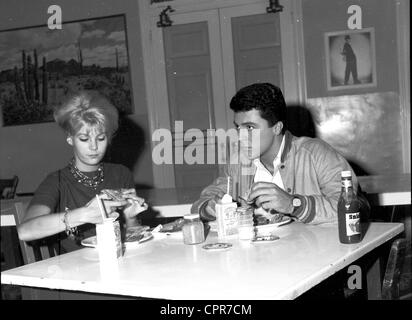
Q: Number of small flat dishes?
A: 2